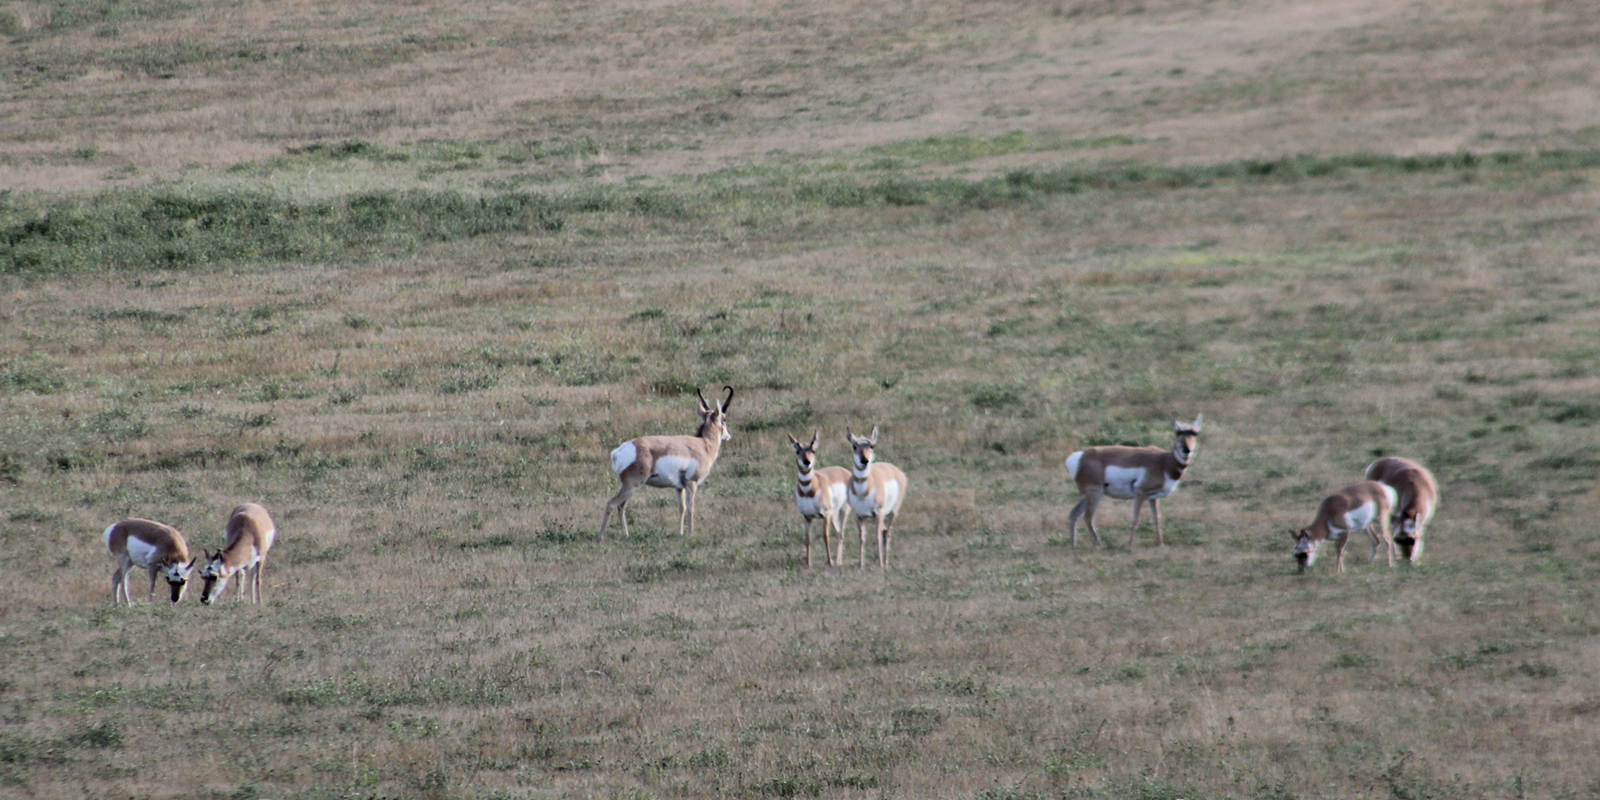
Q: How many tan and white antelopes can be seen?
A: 8